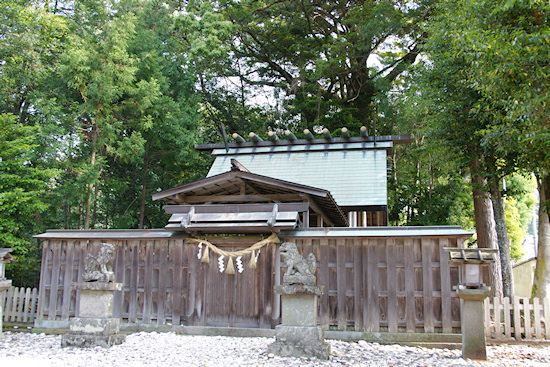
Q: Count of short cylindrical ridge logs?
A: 8